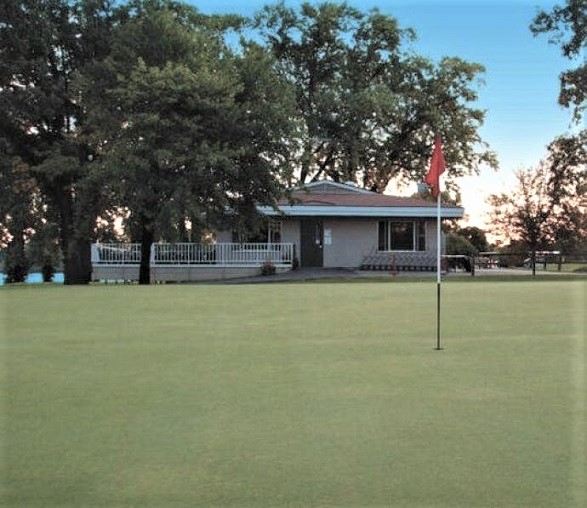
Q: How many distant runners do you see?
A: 0